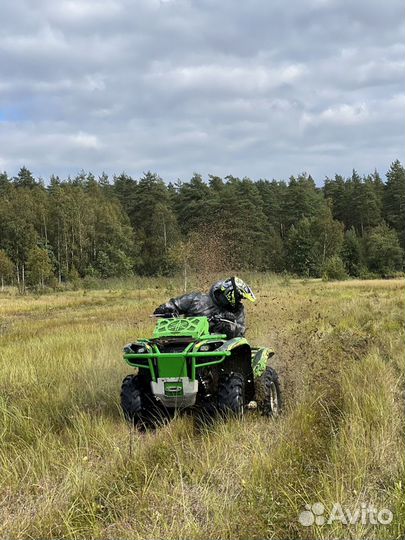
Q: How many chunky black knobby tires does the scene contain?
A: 3